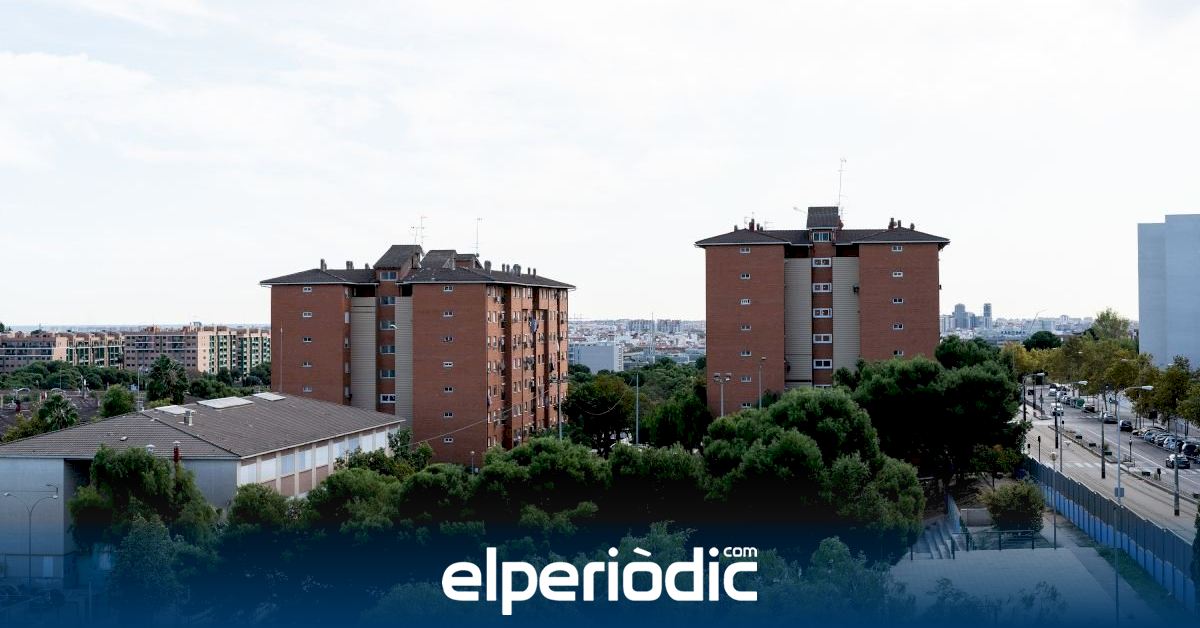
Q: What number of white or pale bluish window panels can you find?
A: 10